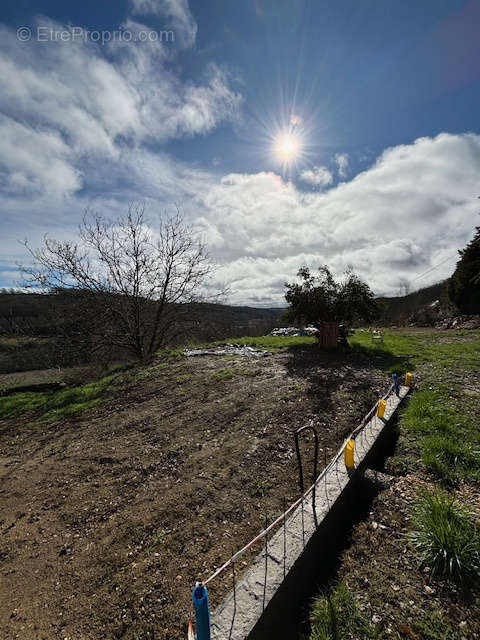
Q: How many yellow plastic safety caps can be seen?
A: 3